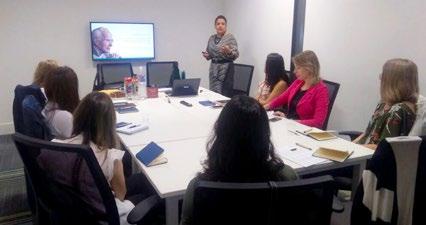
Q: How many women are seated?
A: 7